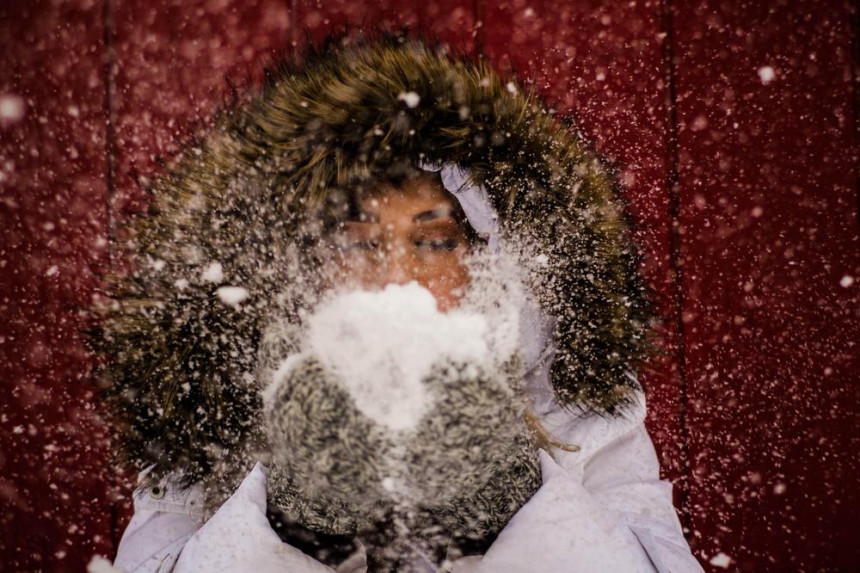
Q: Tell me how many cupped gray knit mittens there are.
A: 2